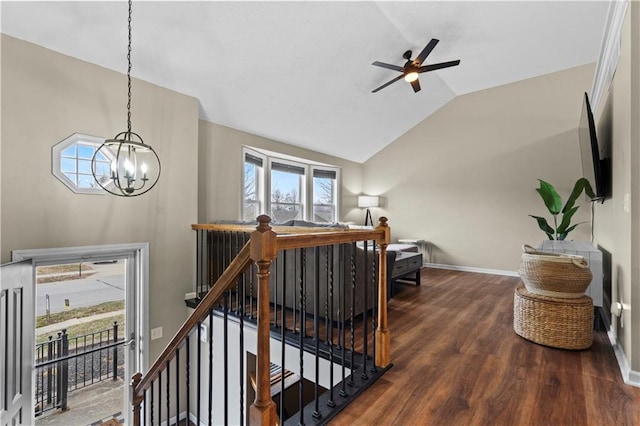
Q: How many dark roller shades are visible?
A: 3